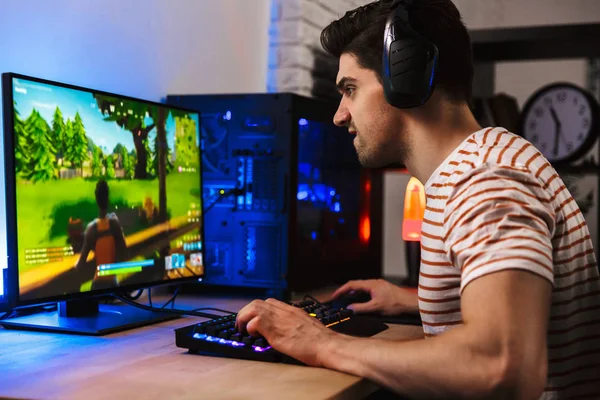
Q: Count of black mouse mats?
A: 1